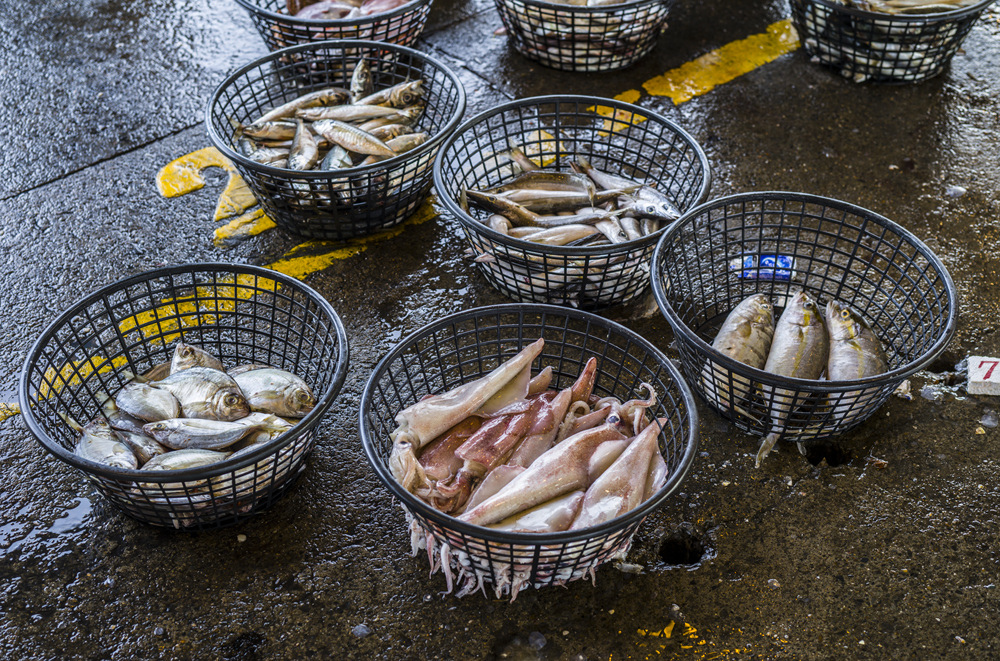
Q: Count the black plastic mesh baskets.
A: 8